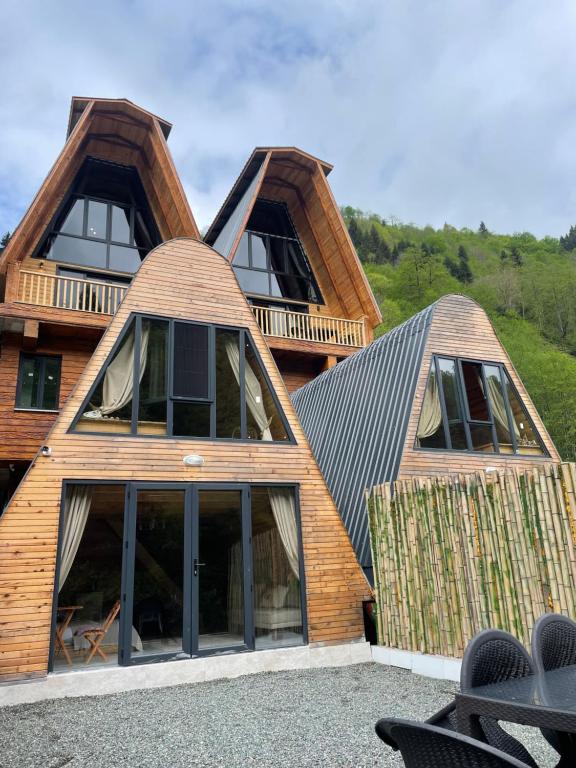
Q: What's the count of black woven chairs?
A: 3